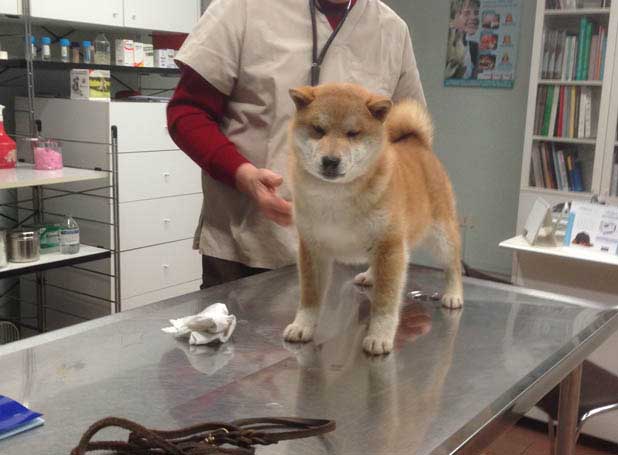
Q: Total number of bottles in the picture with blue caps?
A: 4